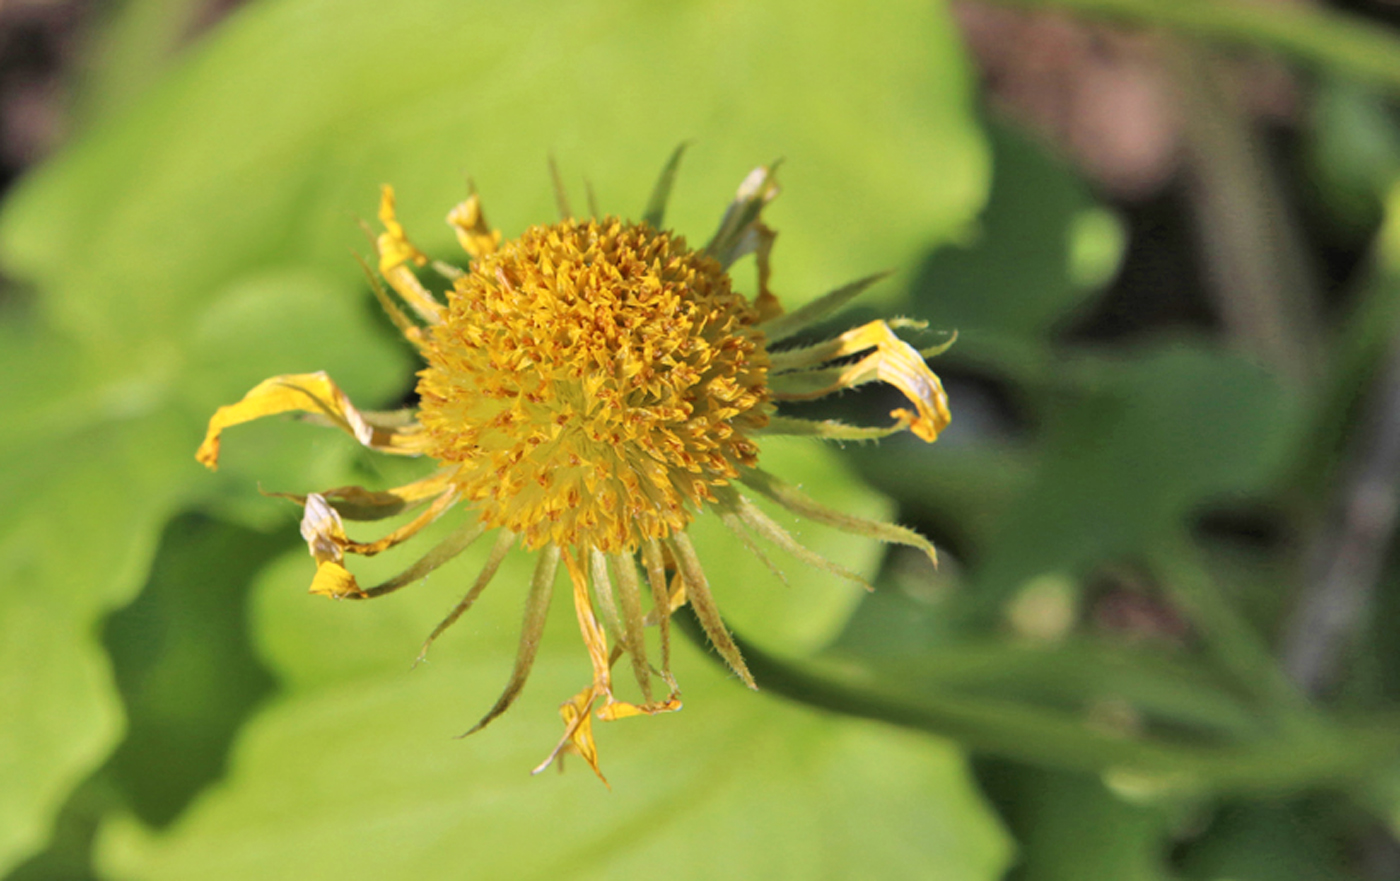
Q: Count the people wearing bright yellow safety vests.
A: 0